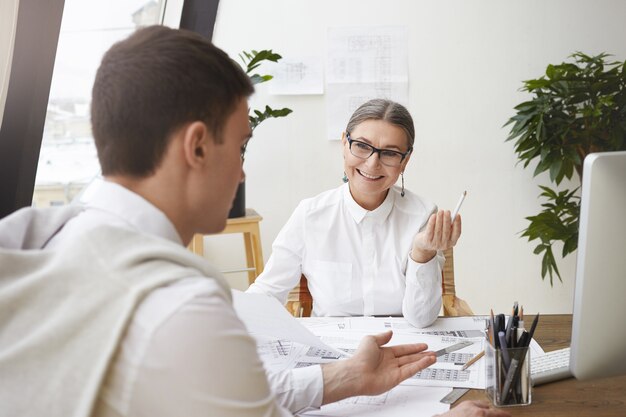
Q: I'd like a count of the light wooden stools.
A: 1